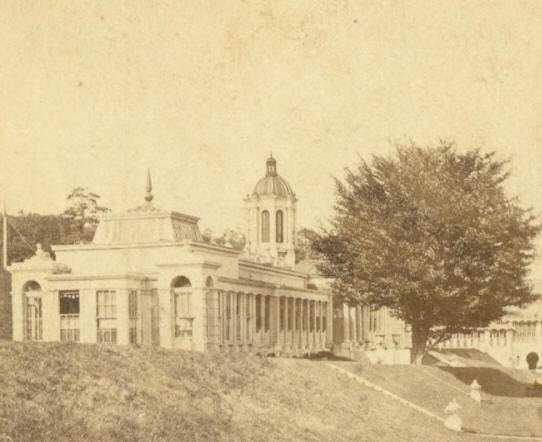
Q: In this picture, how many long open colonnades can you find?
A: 1